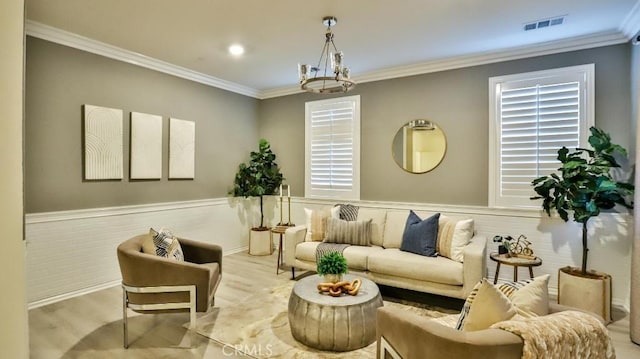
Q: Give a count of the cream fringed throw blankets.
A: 1